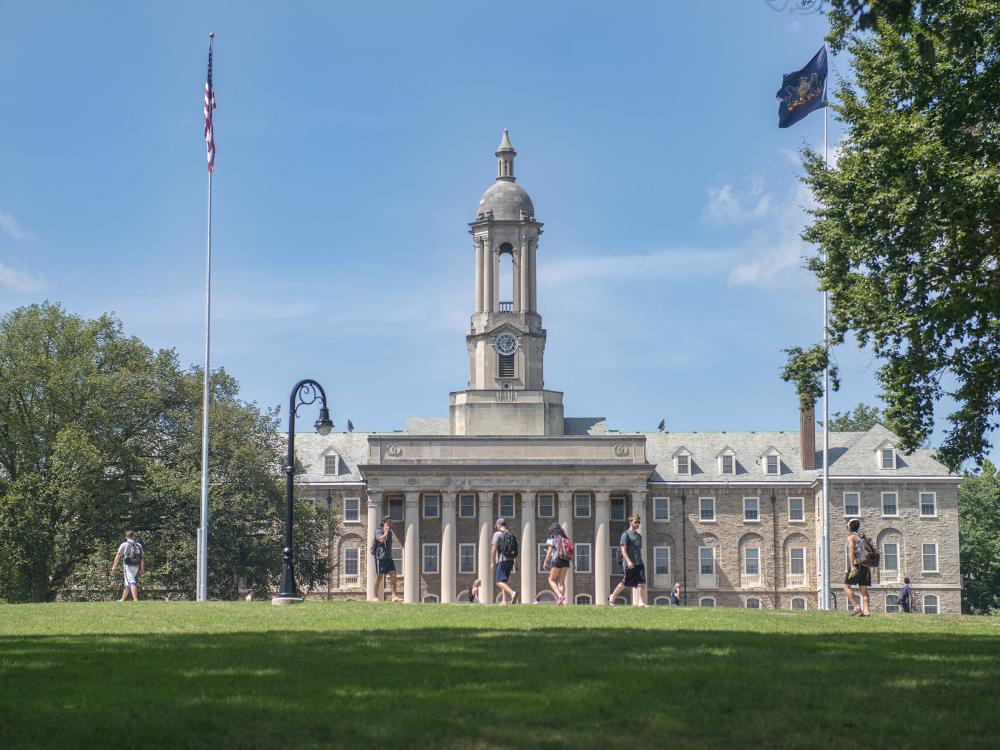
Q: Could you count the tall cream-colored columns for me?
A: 8